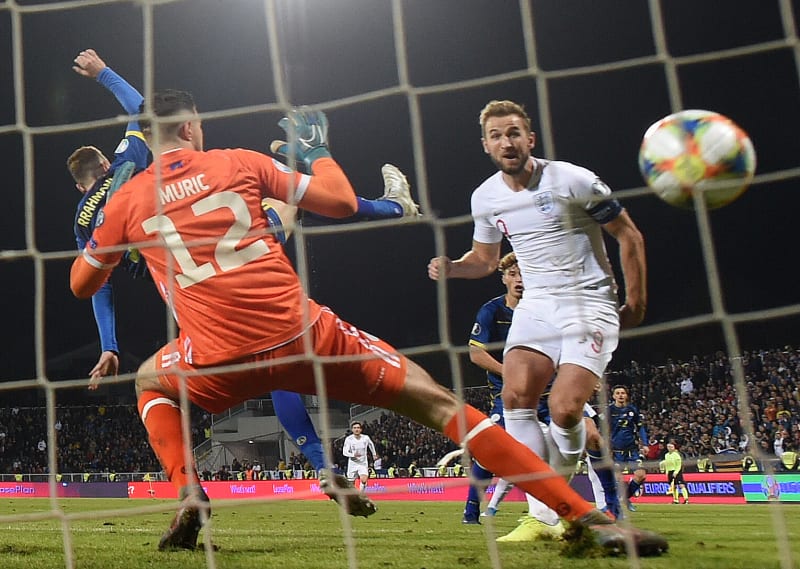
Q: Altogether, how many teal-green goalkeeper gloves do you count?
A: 2